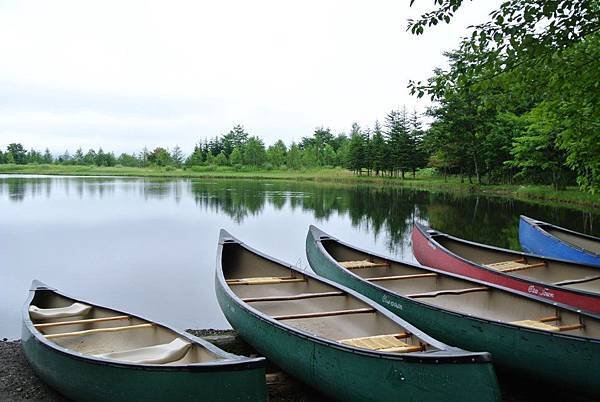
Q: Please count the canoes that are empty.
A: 5